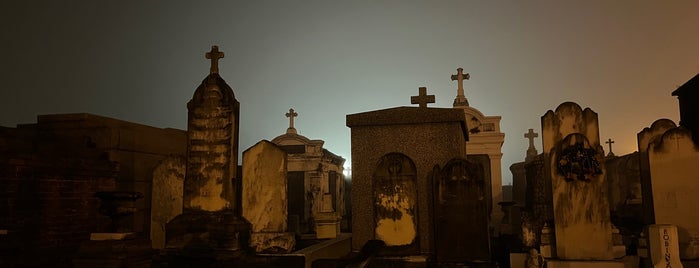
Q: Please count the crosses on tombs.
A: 6